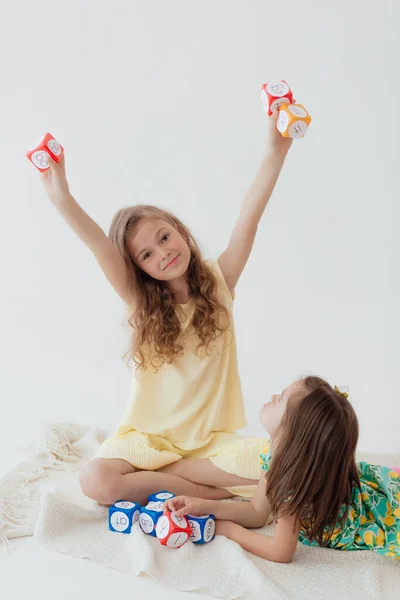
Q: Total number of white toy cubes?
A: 0